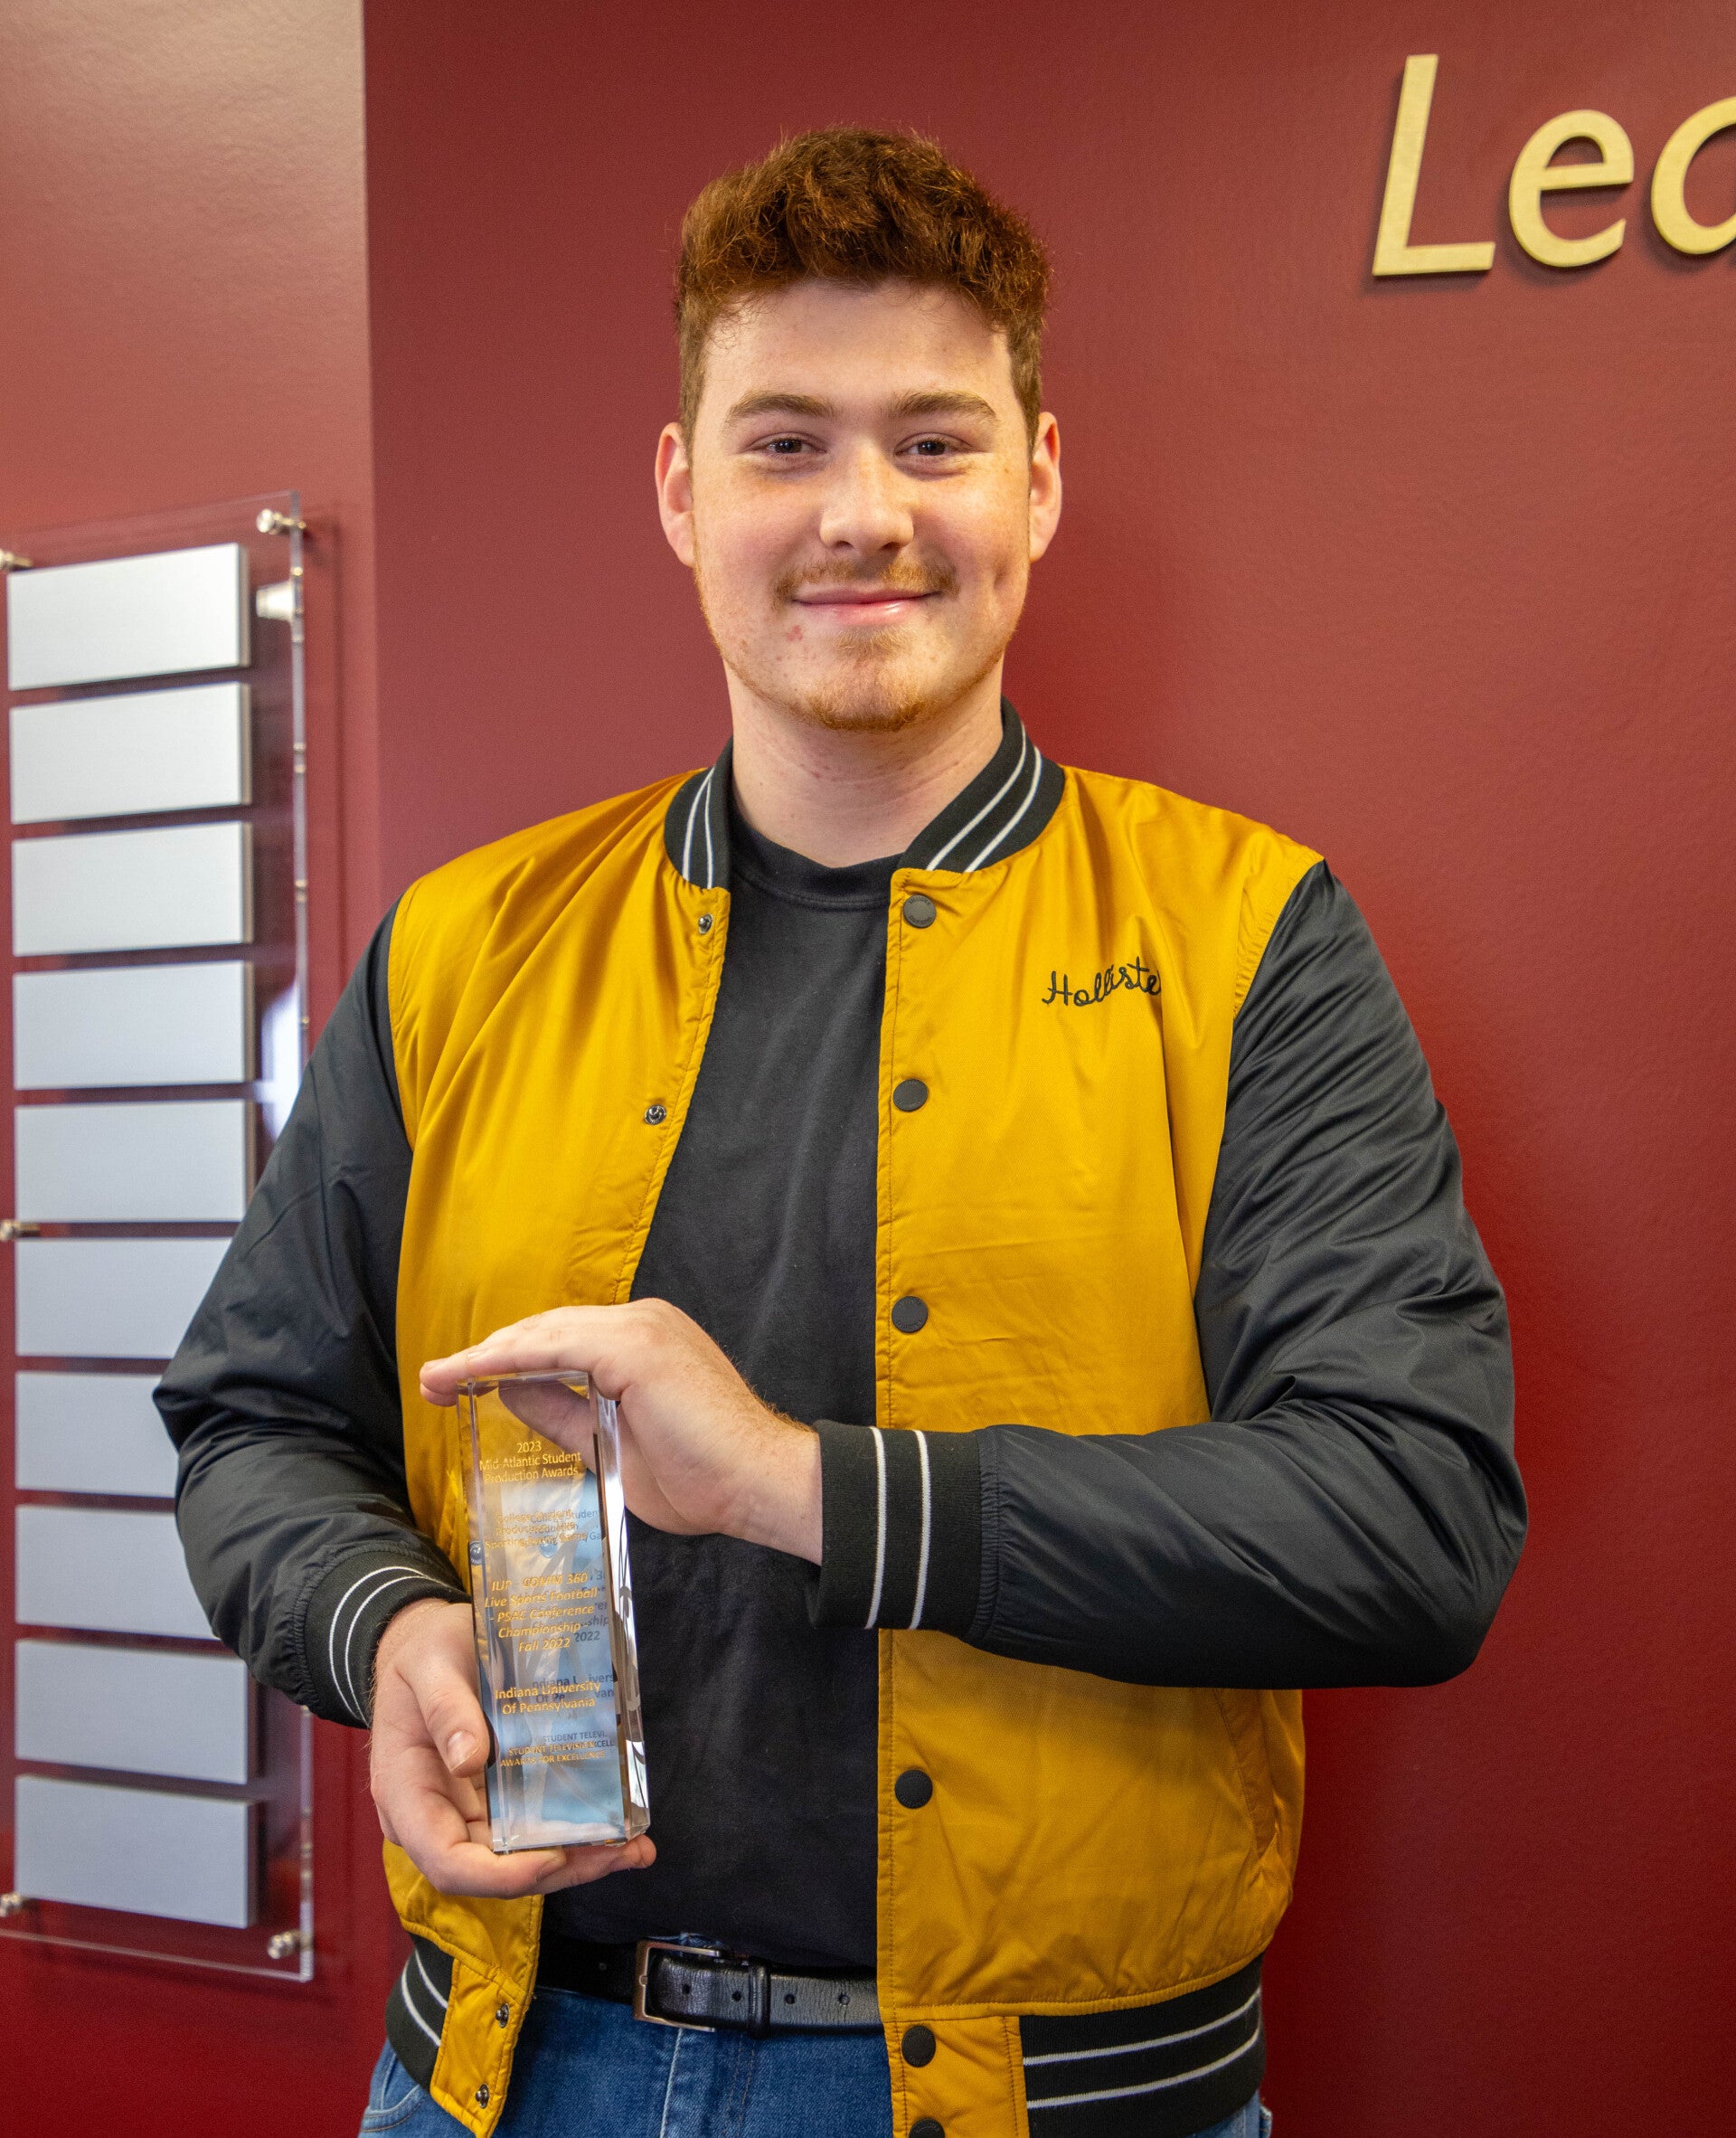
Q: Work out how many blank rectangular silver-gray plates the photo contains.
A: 10